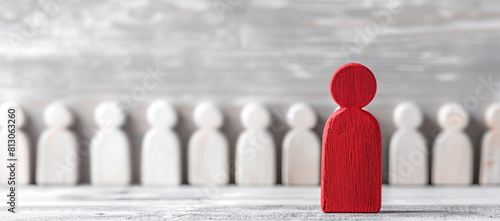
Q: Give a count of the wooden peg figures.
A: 11